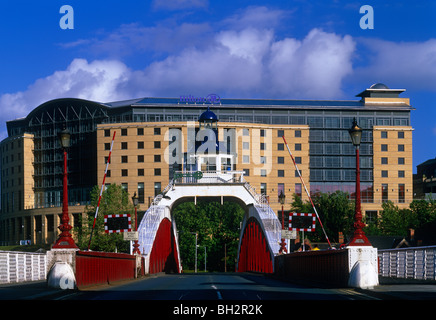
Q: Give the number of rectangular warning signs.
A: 2